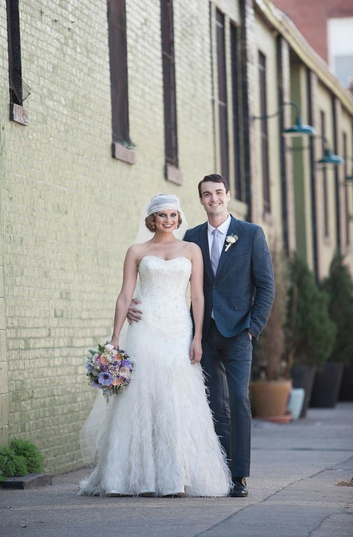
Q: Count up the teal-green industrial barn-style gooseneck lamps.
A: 3